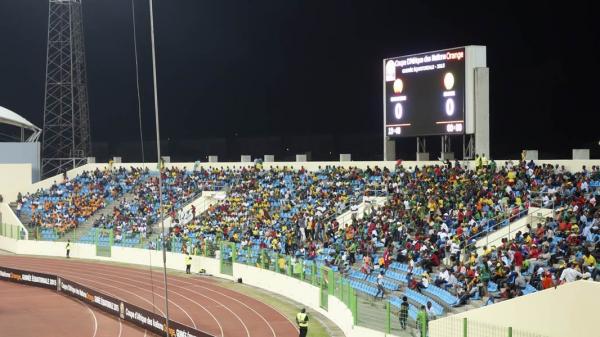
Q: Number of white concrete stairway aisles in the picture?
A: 3